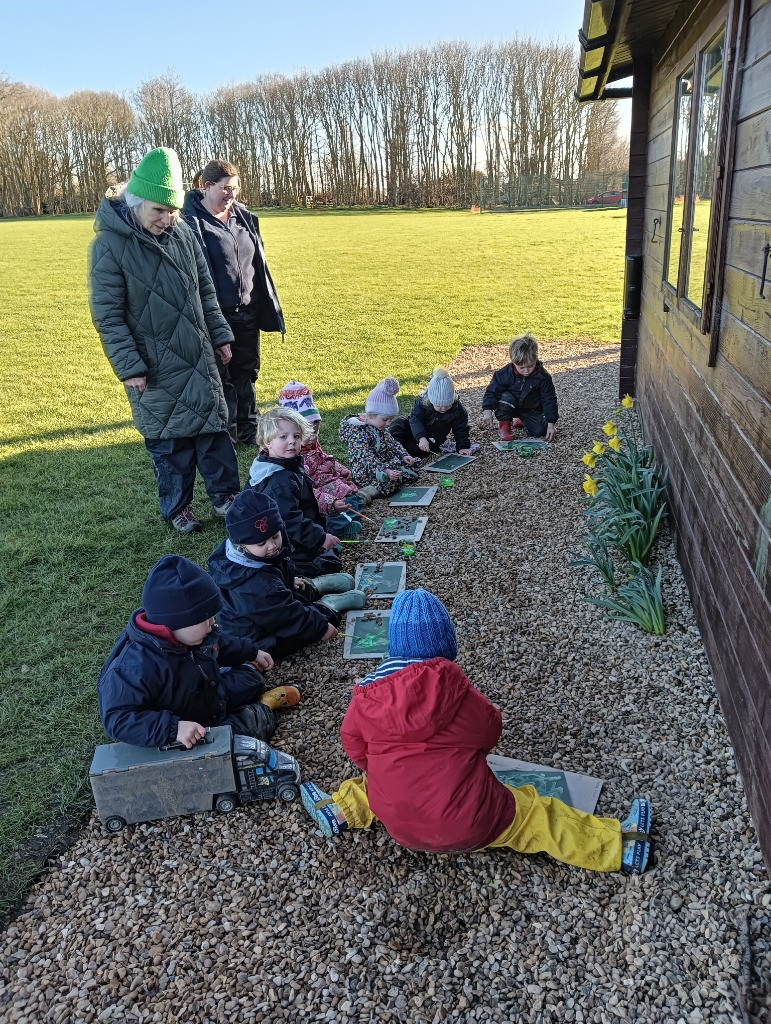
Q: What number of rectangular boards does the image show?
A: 7